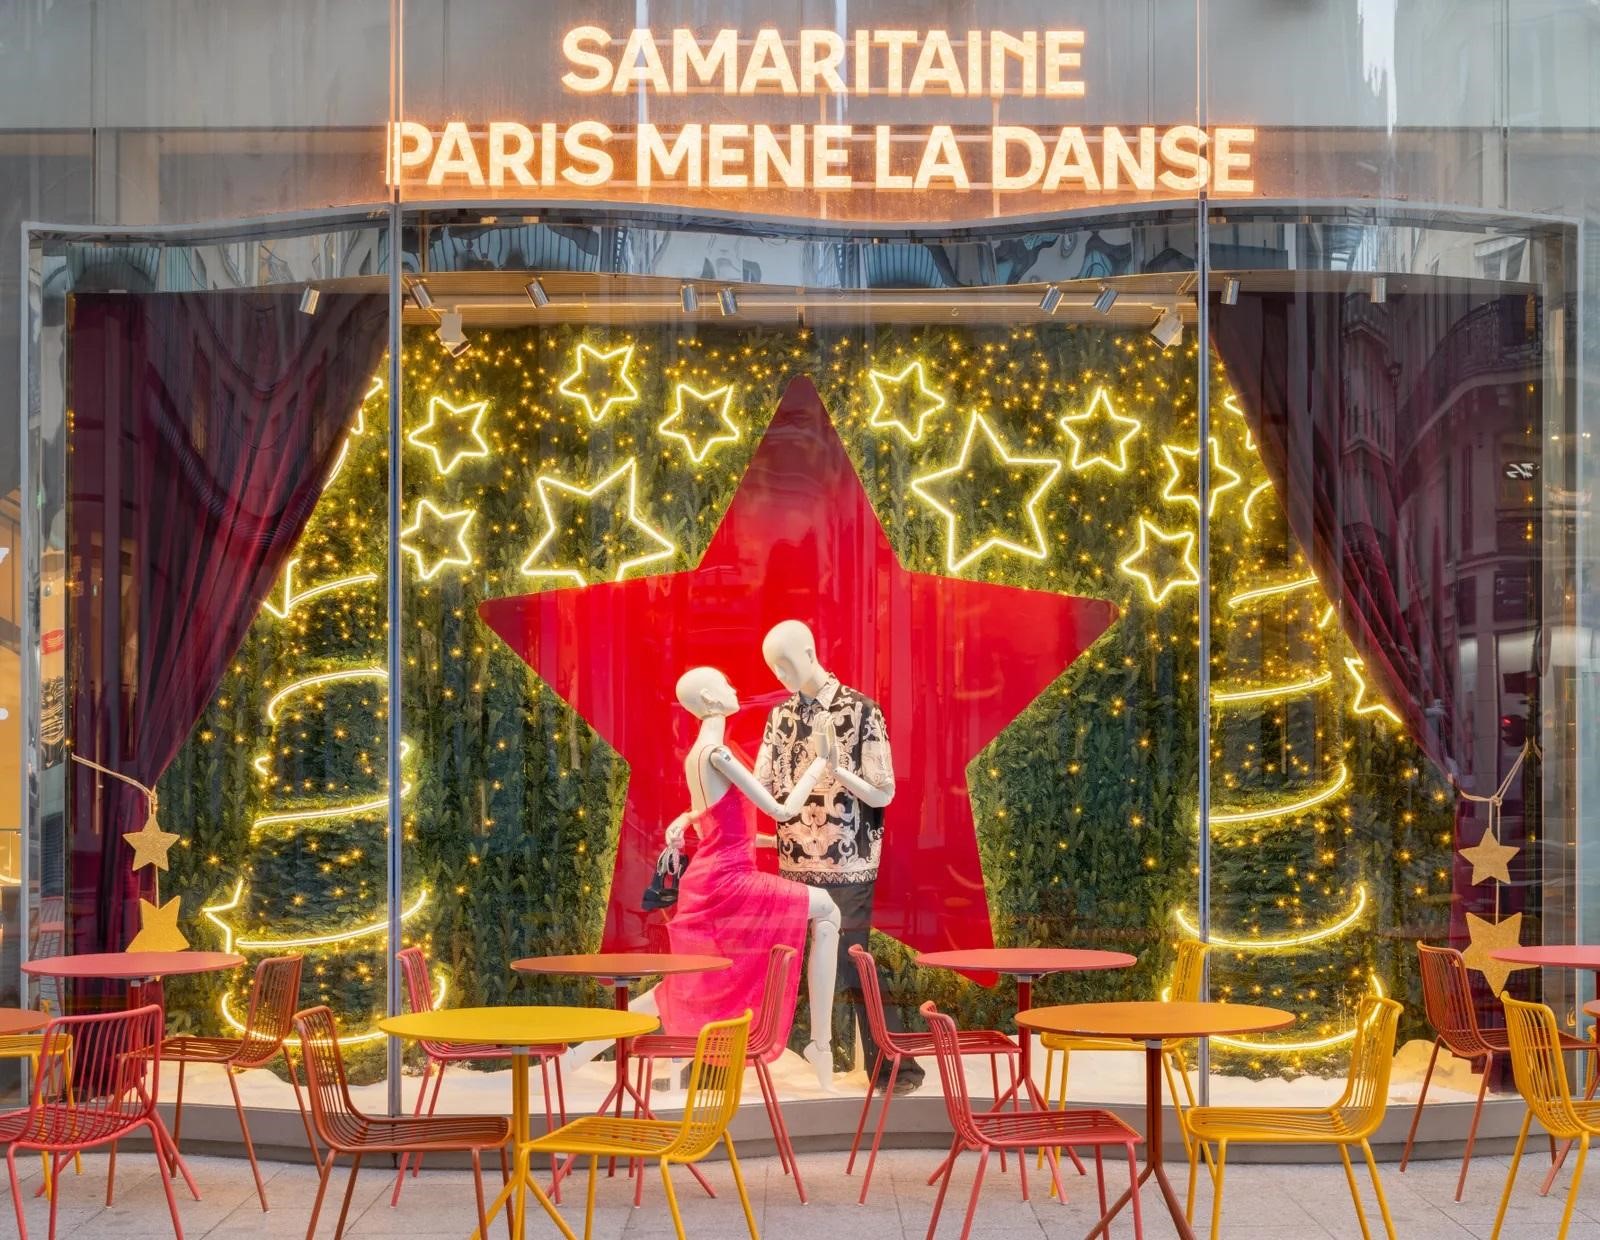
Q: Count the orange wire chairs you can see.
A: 3